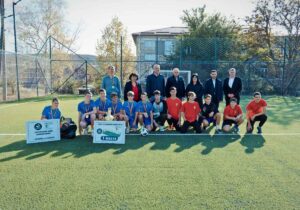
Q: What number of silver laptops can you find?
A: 0